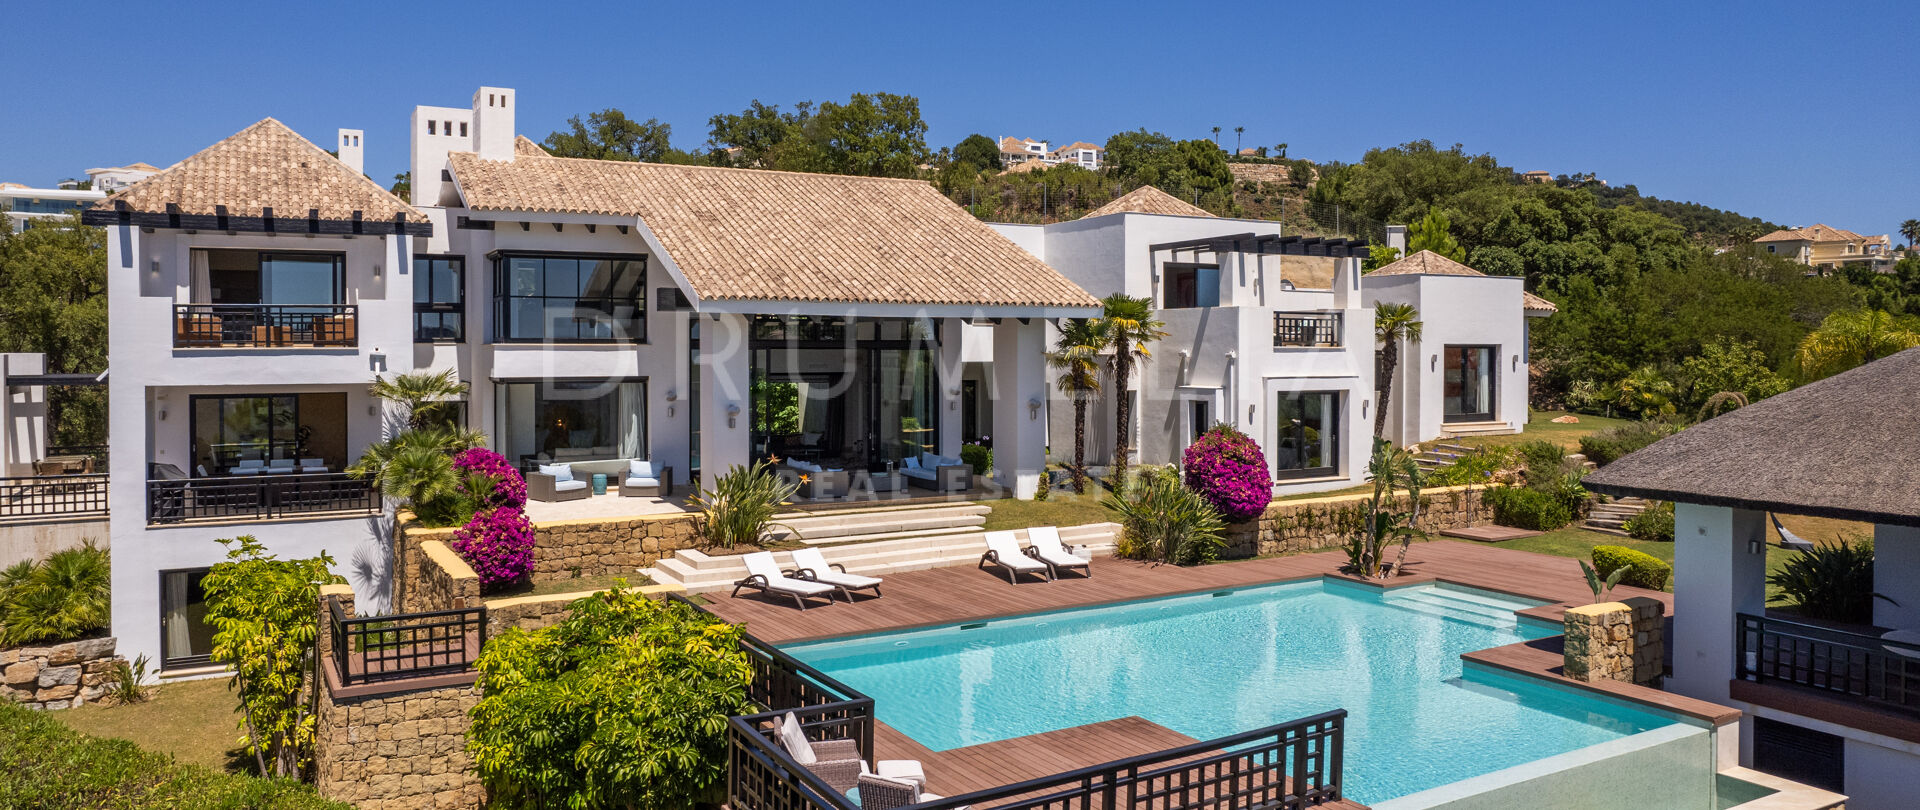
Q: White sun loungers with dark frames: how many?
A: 4